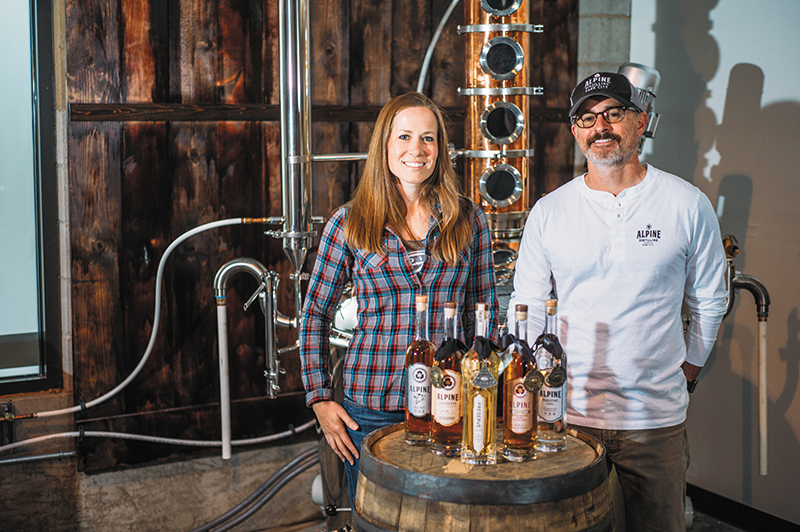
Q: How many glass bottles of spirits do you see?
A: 5